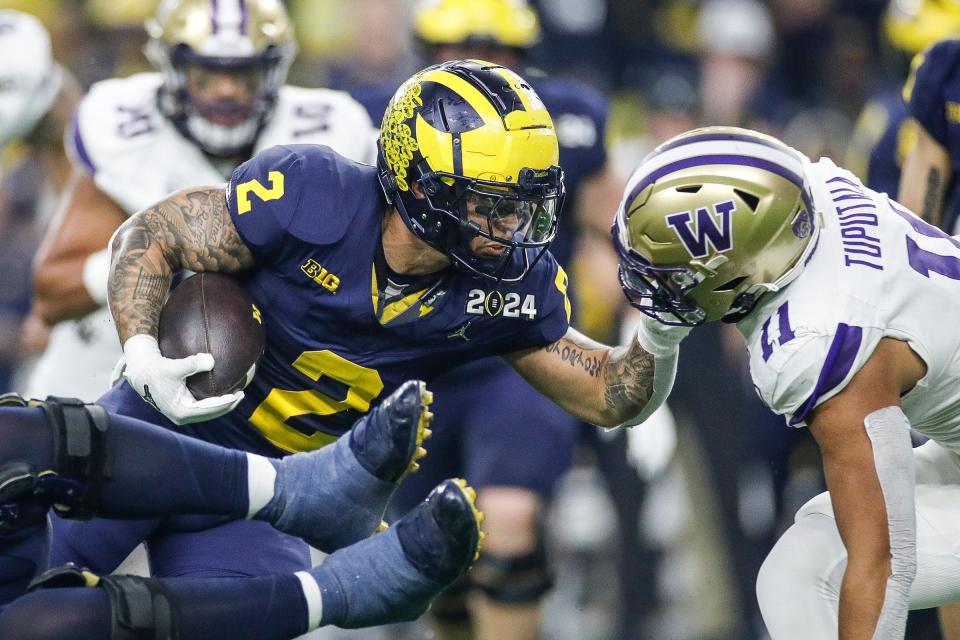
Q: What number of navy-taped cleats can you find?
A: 2